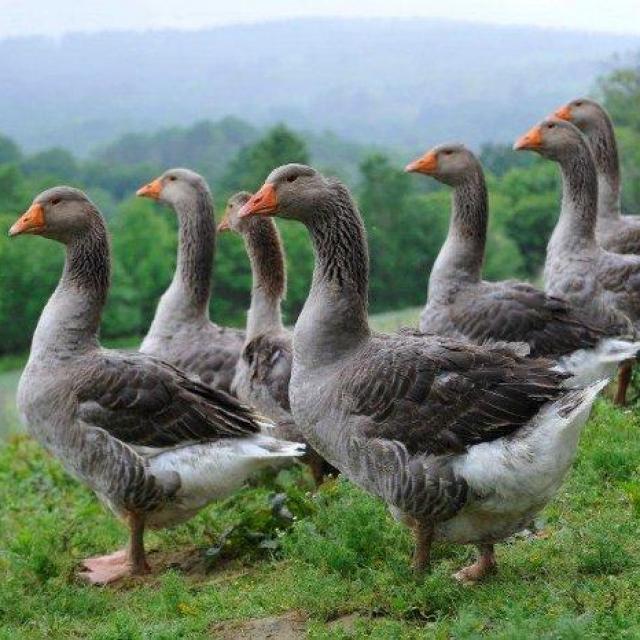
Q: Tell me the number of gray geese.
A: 7